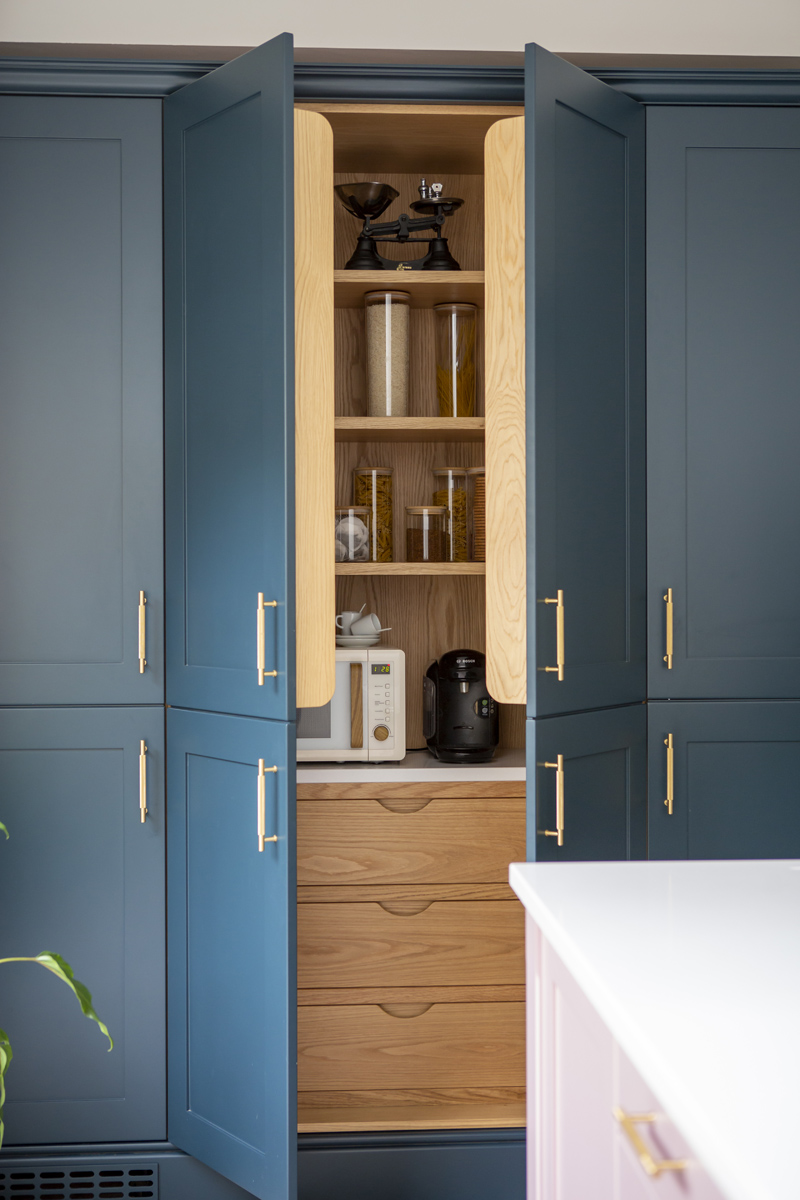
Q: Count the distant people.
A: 0